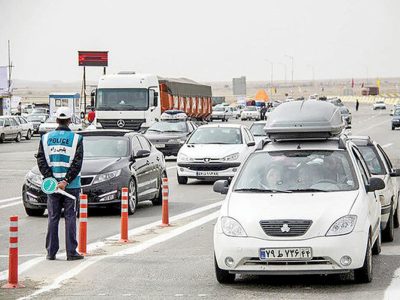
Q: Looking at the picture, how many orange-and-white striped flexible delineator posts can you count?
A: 4